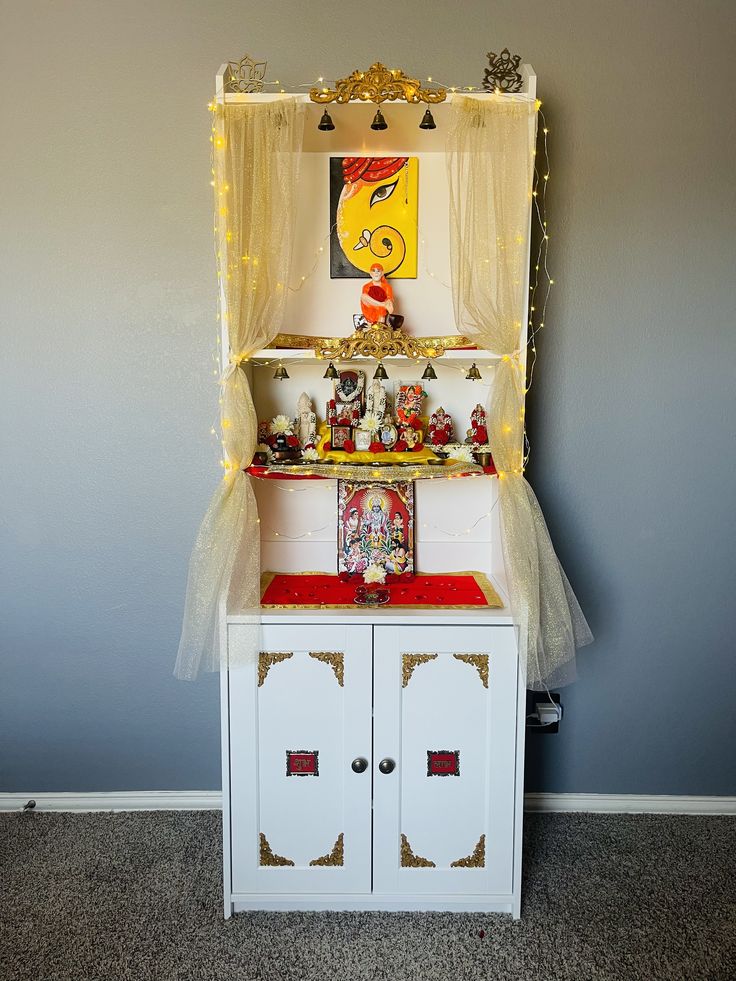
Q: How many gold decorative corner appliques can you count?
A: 8